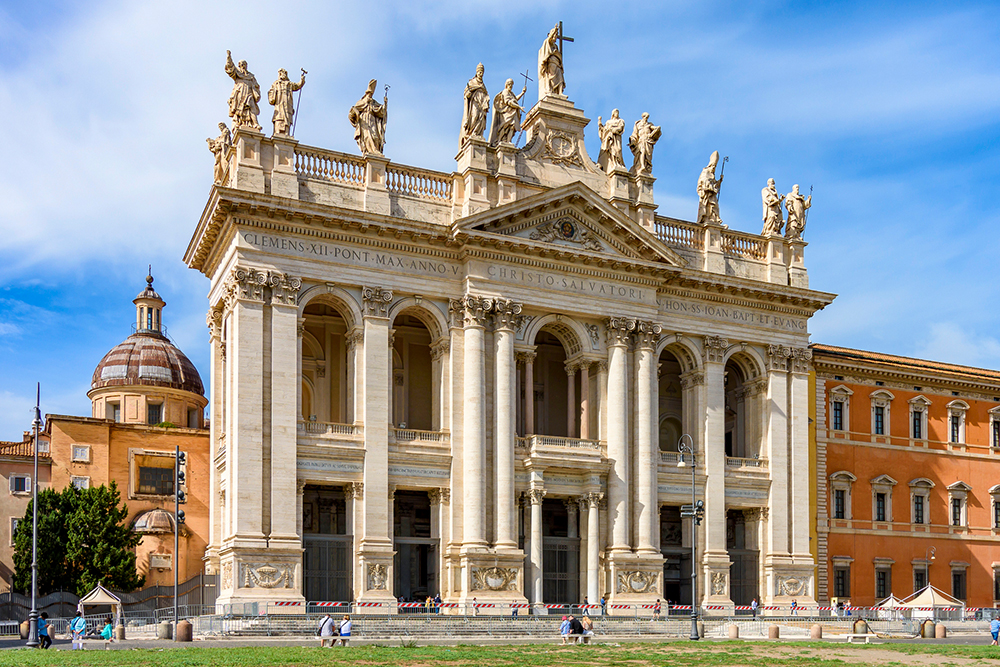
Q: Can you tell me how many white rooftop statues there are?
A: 12